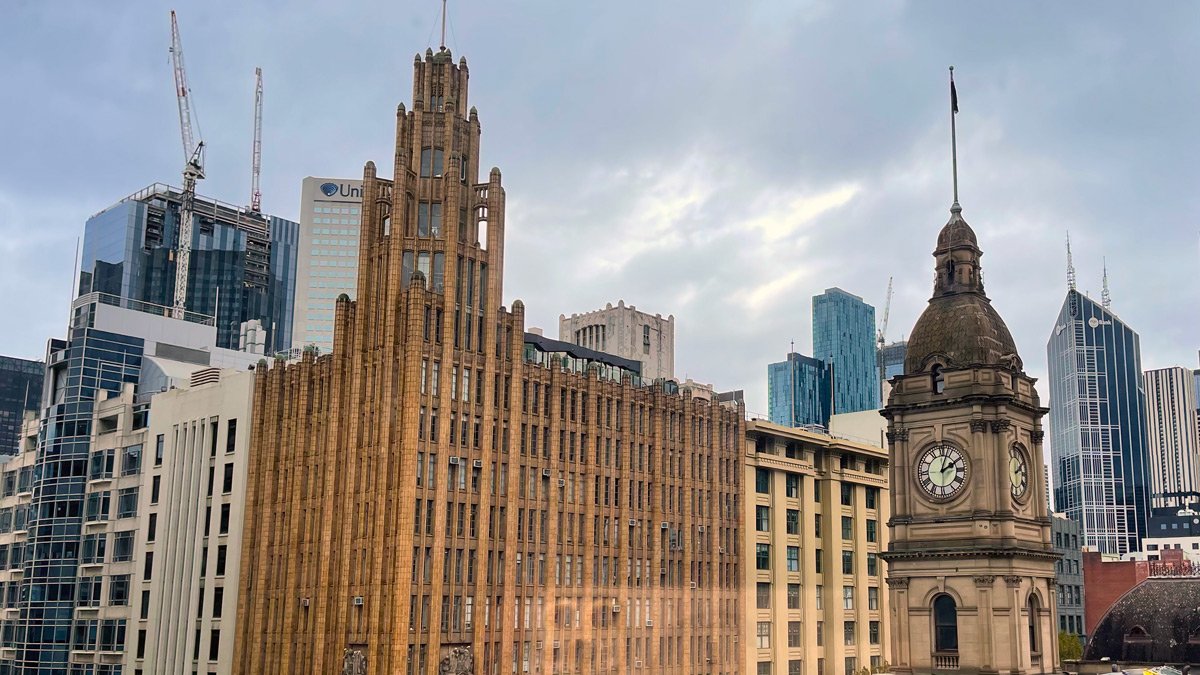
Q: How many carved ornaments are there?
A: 2